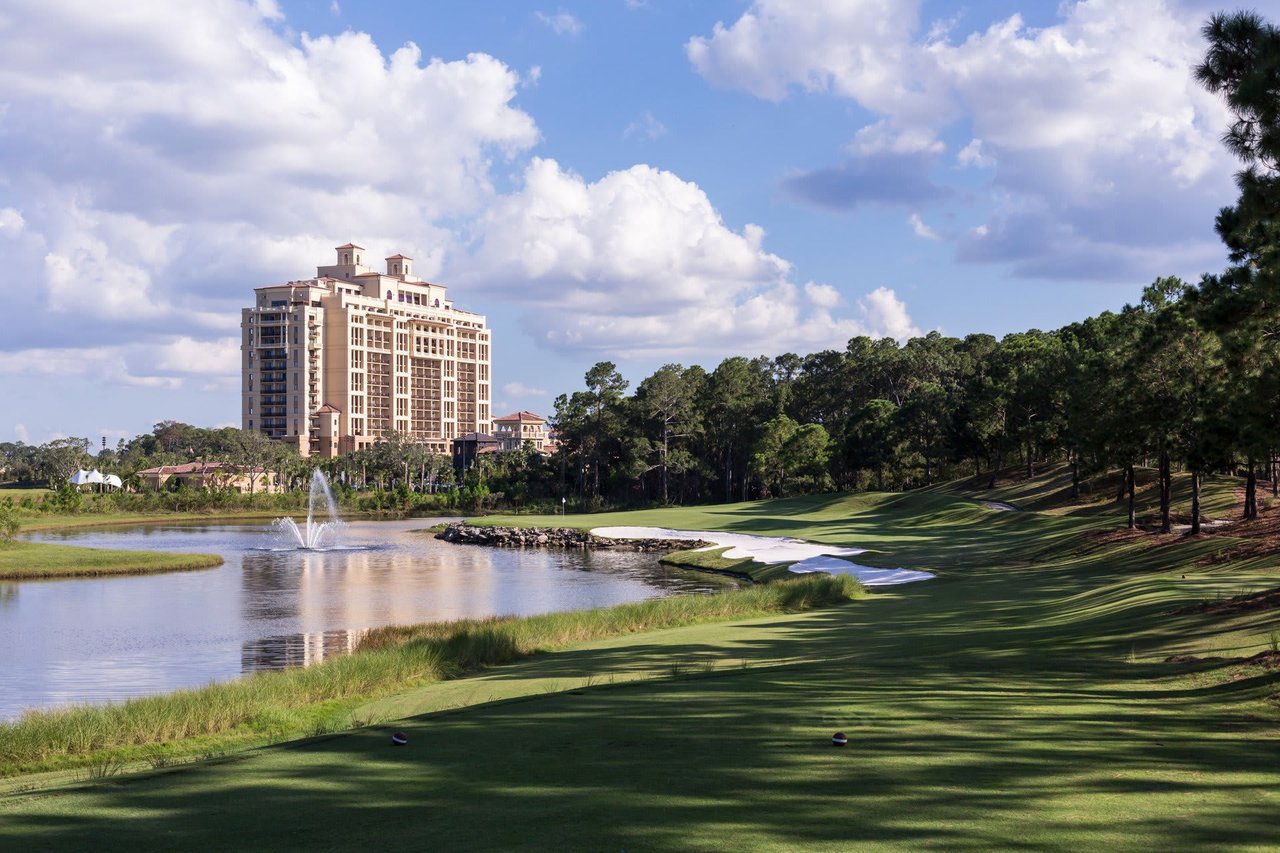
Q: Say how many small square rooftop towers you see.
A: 2